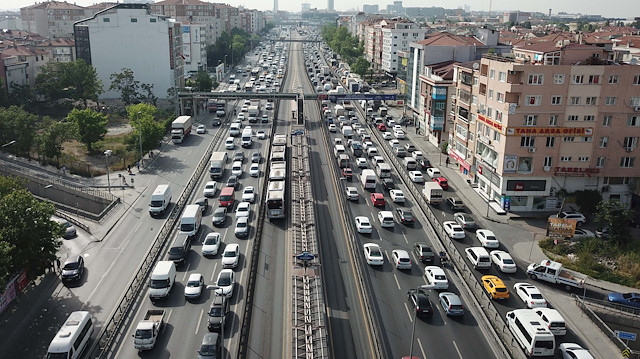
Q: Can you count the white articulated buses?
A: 2